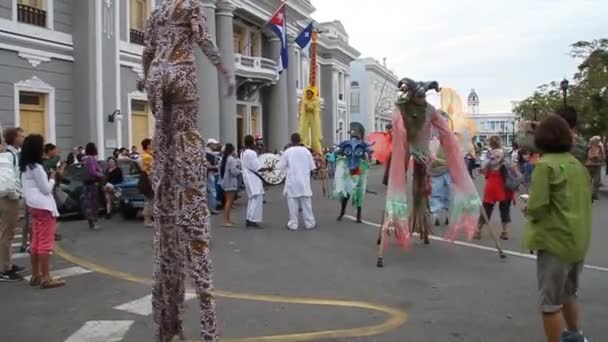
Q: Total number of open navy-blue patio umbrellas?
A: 0